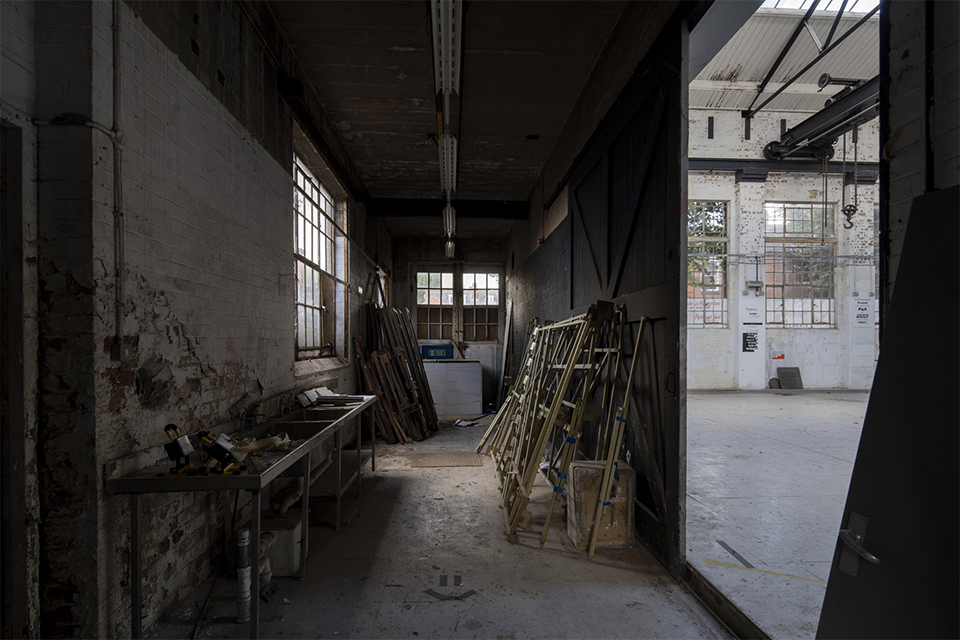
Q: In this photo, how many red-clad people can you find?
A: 0